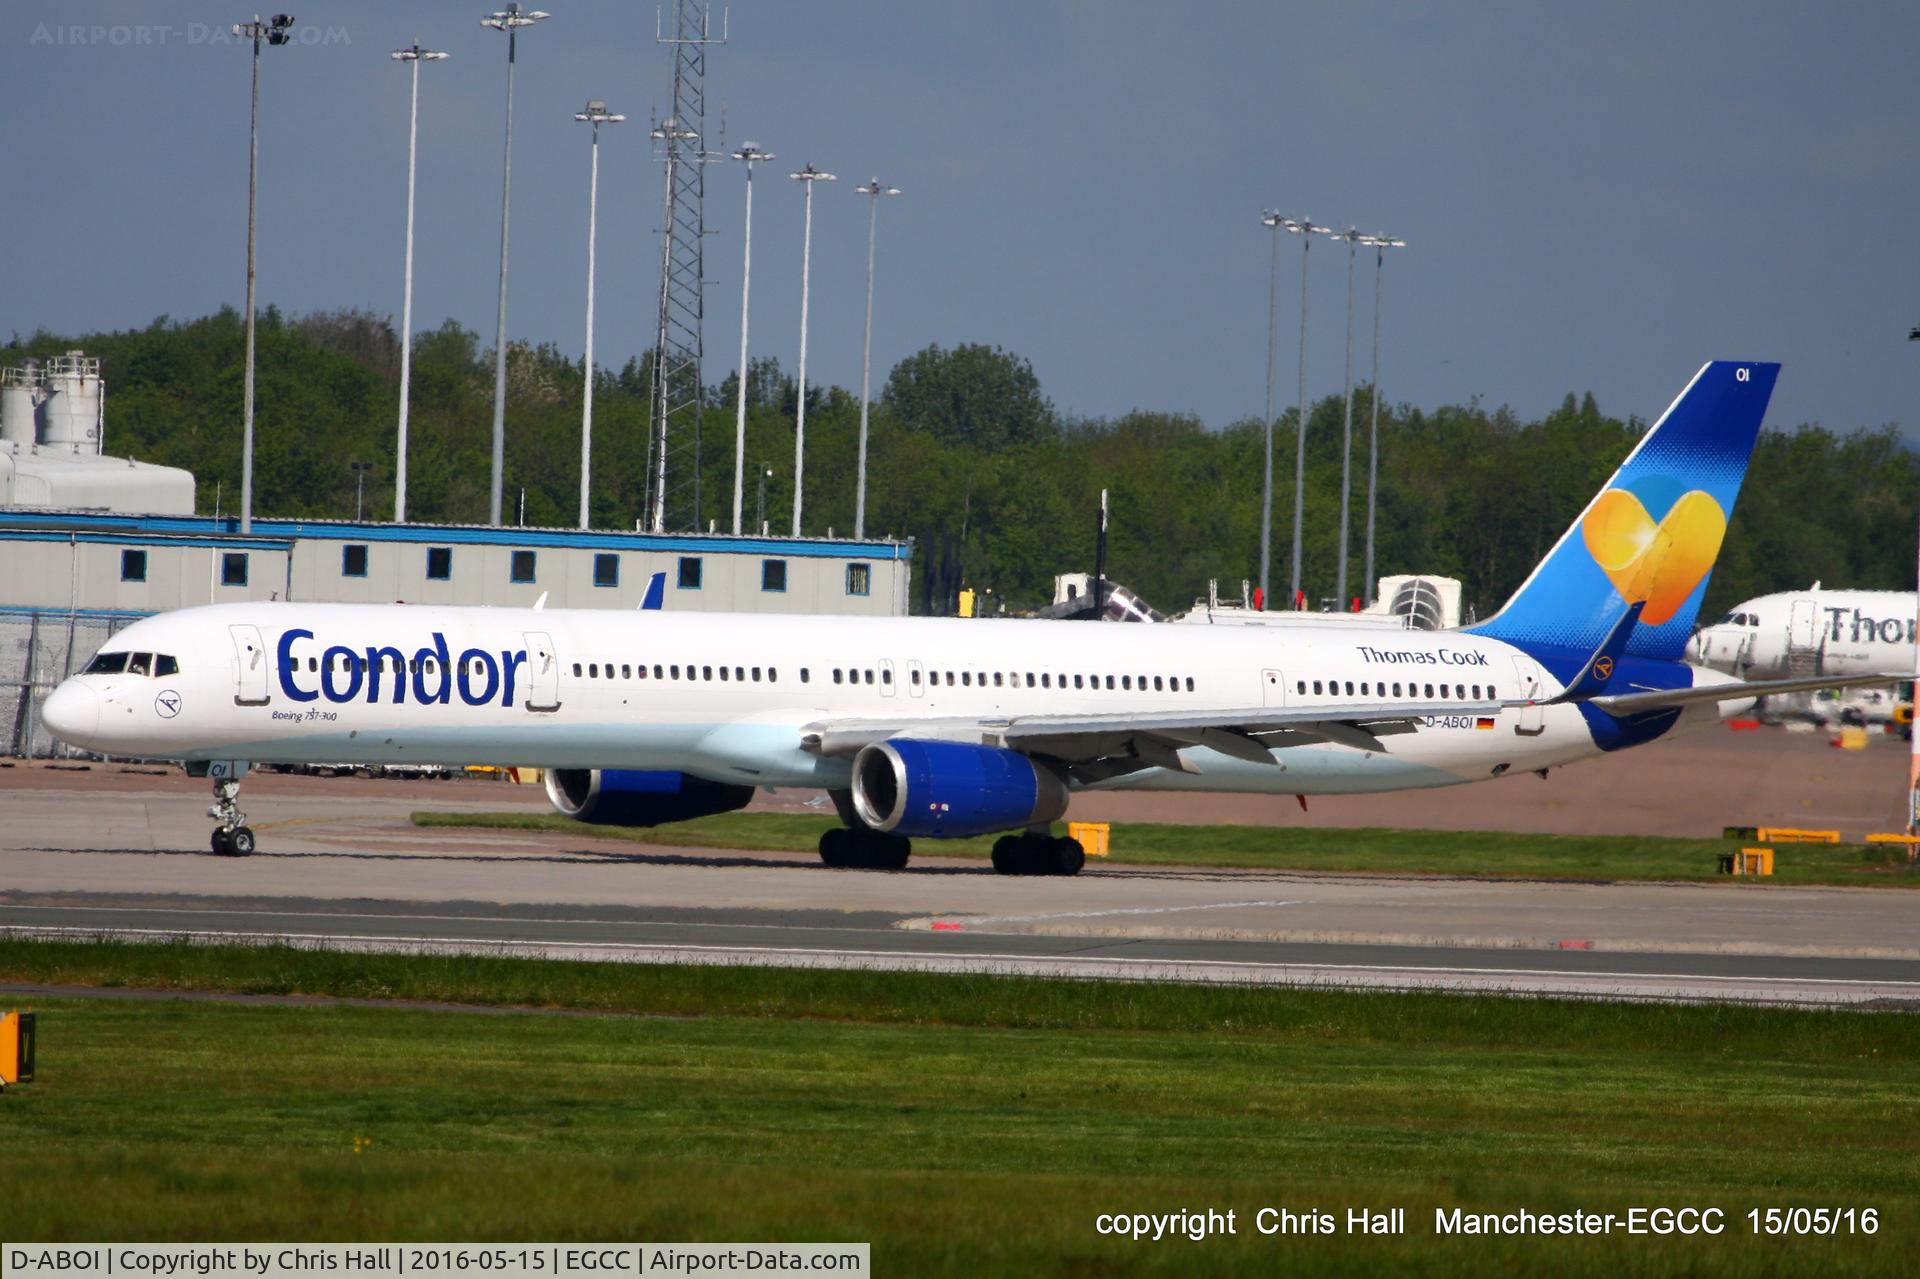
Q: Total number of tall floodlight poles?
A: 12